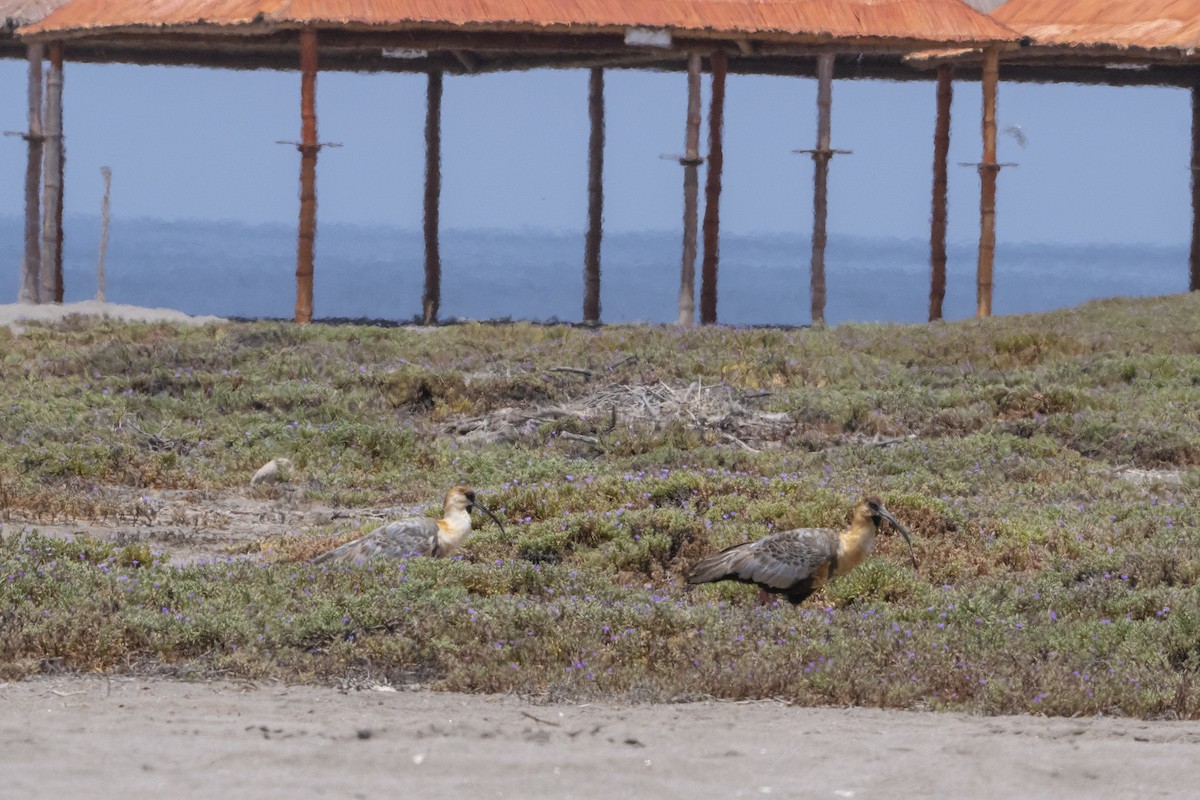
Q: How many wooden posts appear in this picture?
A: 12